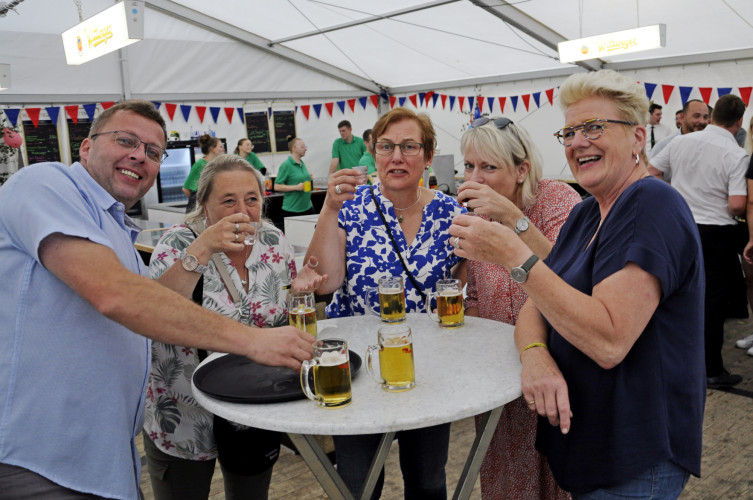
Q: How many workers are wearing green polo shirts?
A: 5